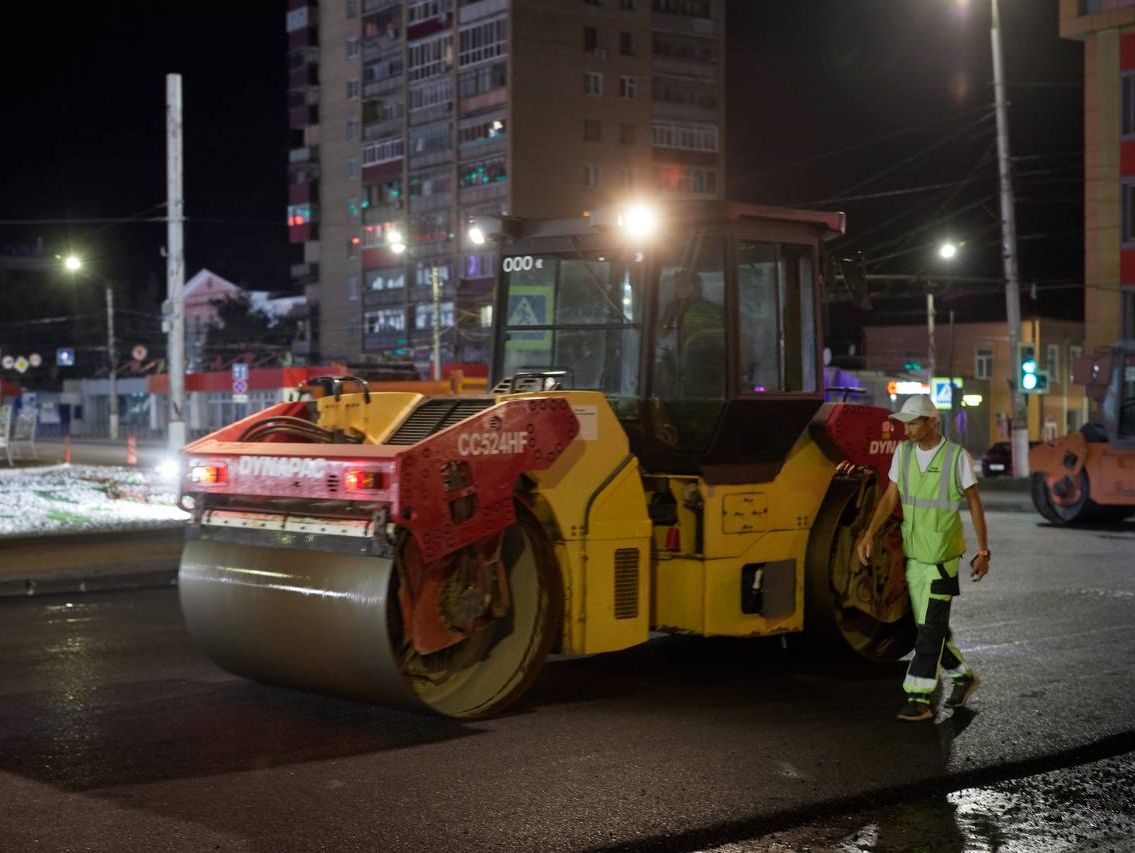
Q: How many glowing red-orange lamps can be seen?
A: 2